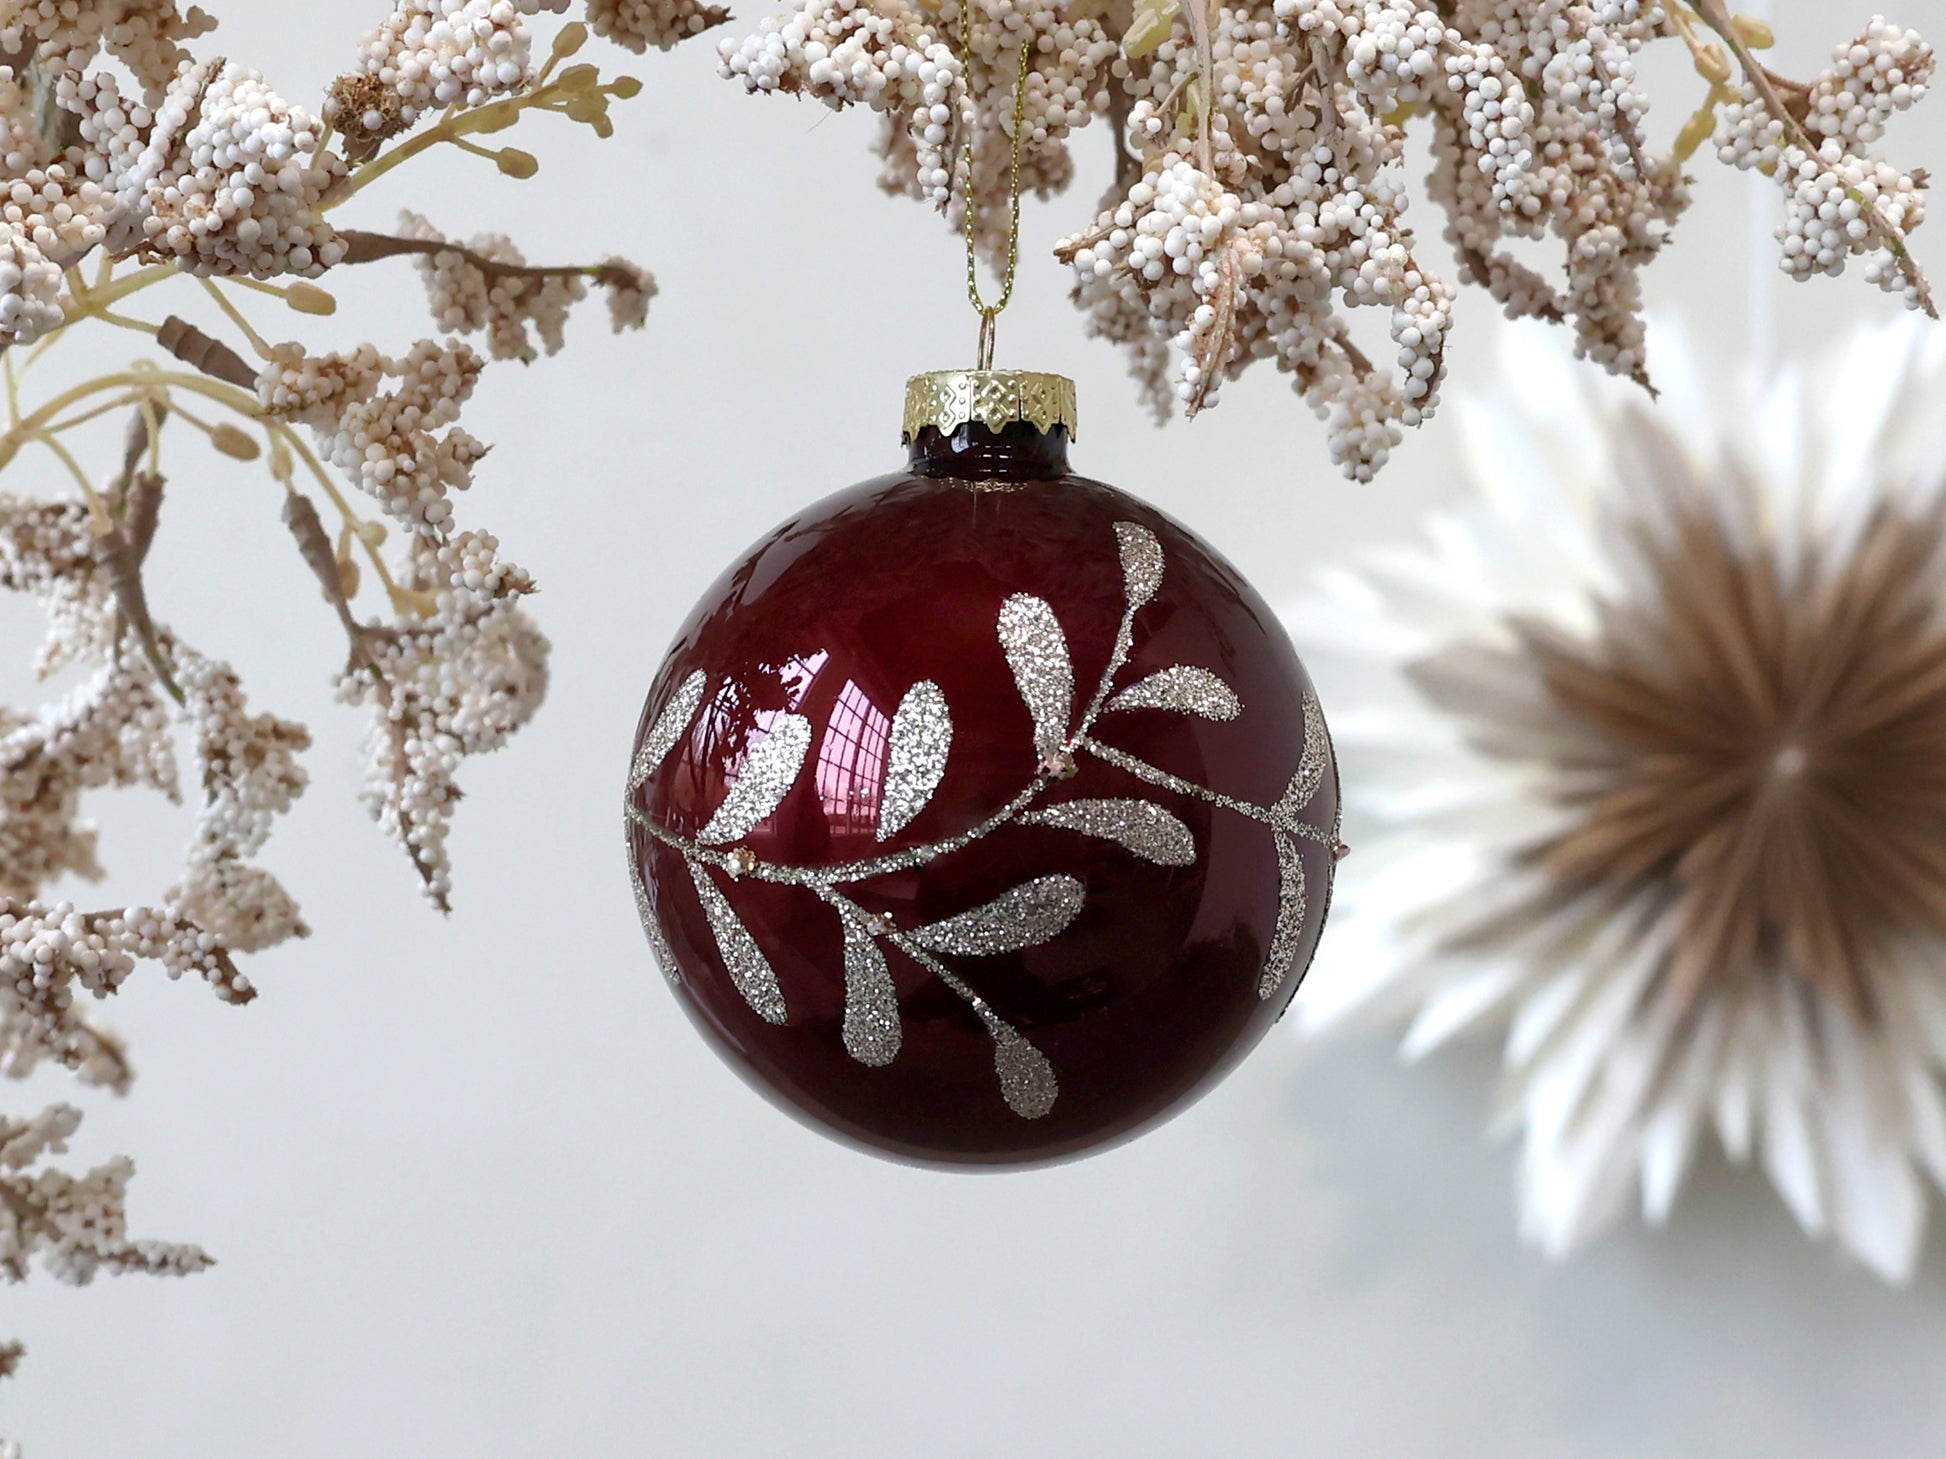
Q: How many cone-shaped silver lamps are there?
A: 0